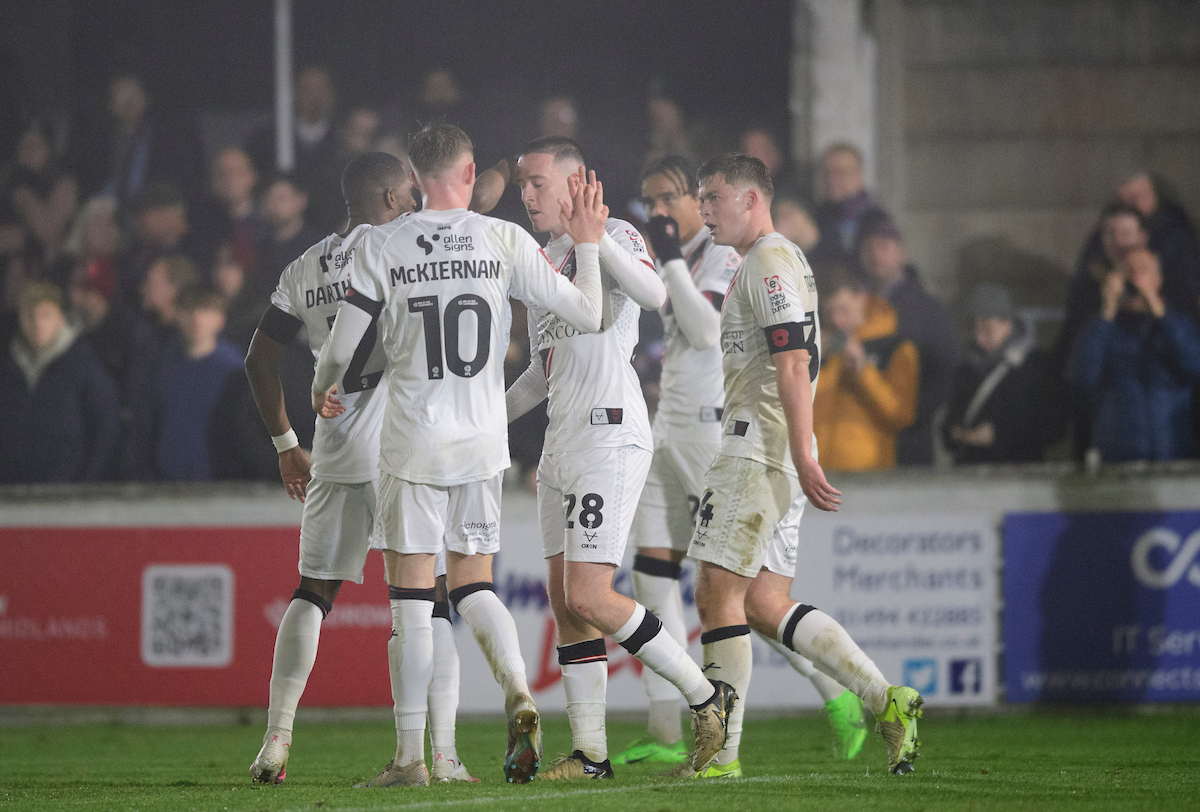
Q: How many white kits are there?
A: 5